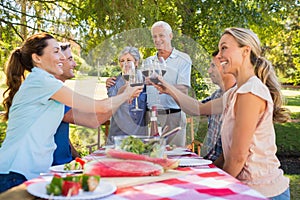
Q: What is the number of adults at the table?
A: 6